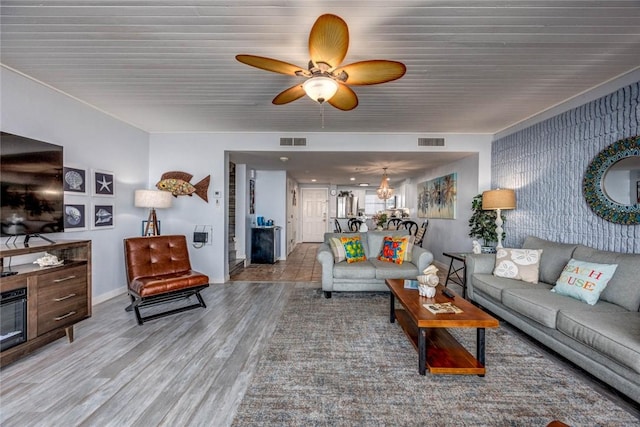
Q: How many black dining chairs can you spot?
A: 6